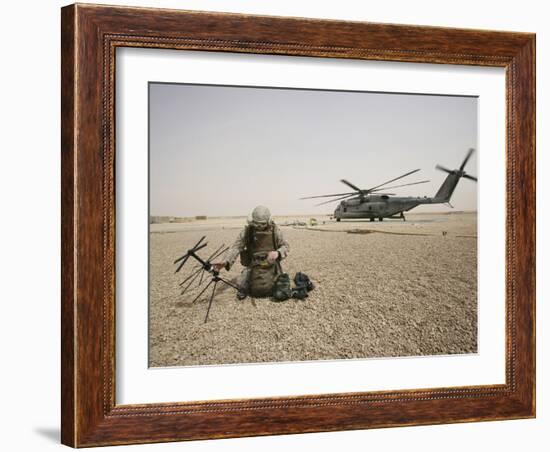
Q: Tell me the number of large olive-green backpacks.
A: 1